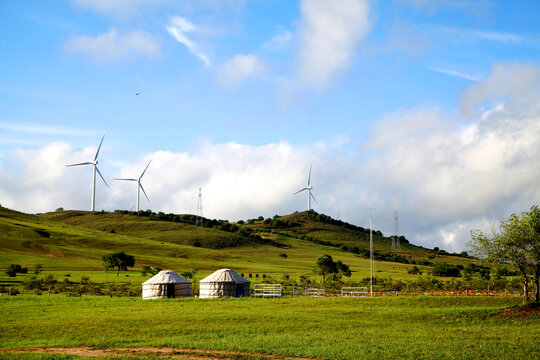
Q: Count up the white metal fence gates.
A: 3